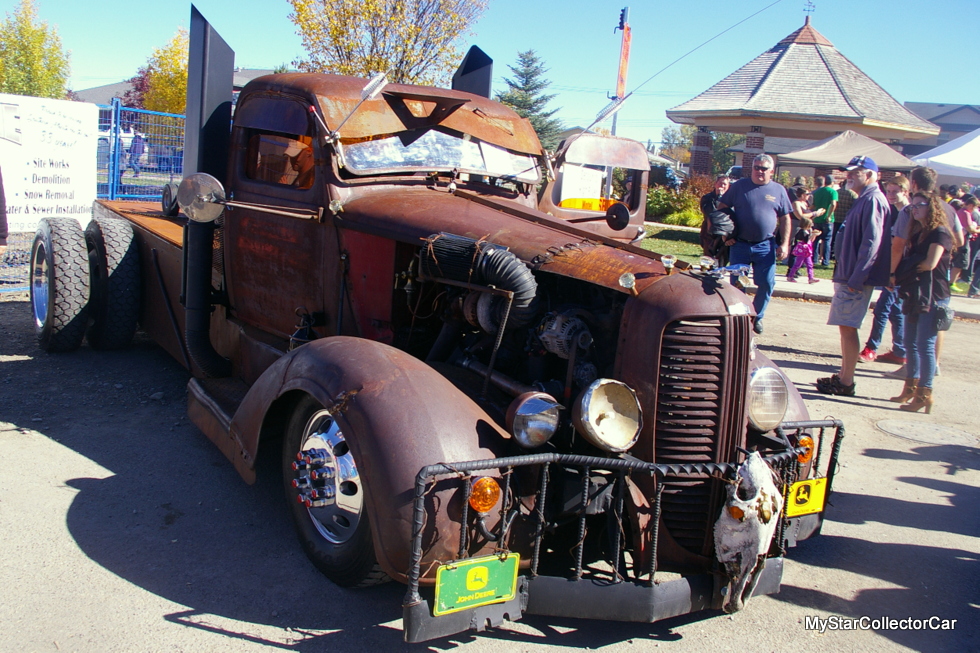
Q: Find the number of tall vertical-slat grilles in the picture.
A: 1